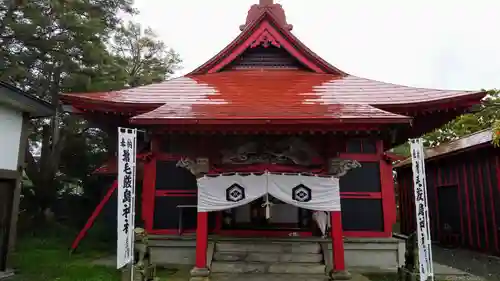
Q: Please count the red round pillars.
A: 2